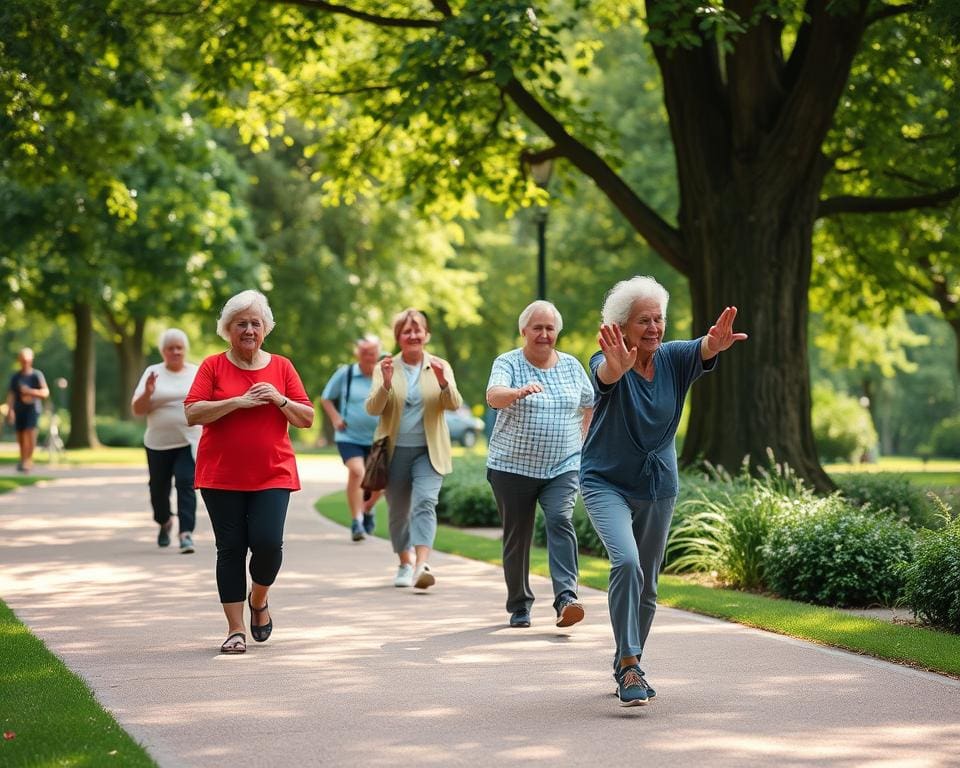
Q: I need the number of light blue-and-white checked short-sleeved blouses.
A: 1